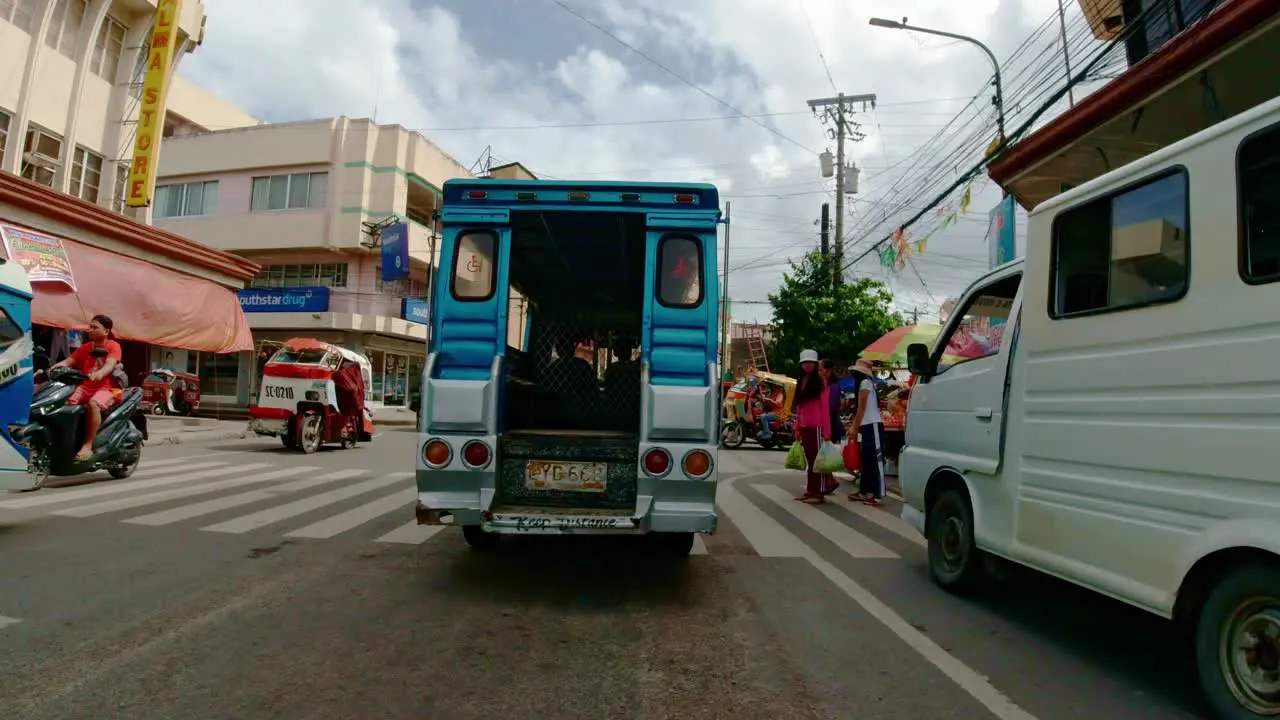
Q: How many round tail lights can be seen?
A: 4